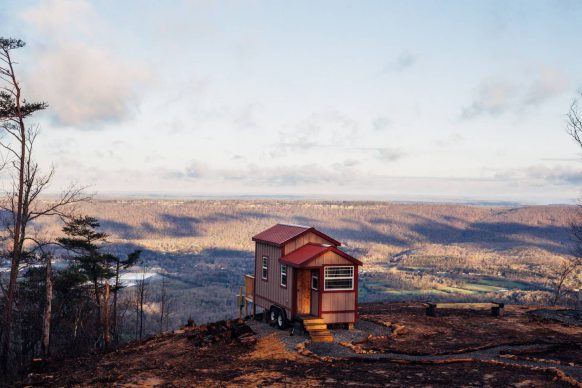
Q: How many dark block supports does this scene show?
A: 2